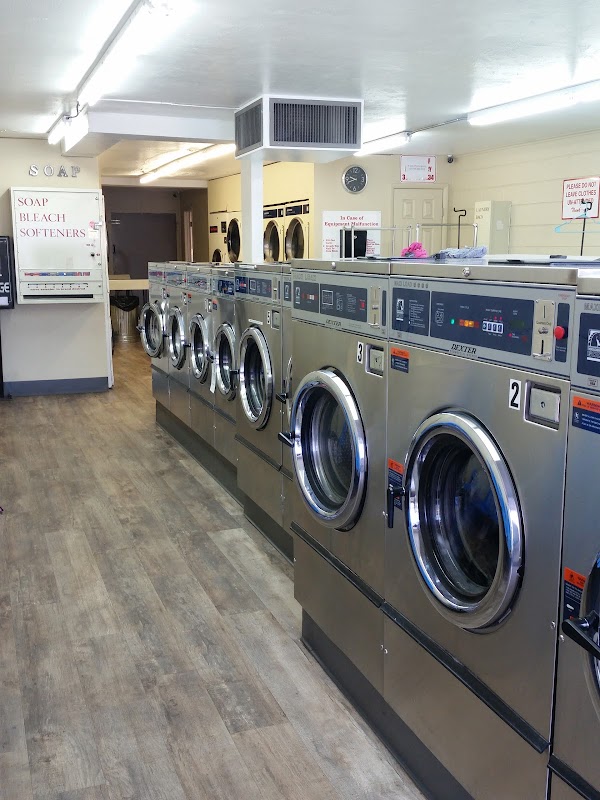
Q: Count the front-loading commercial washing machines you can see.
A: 9